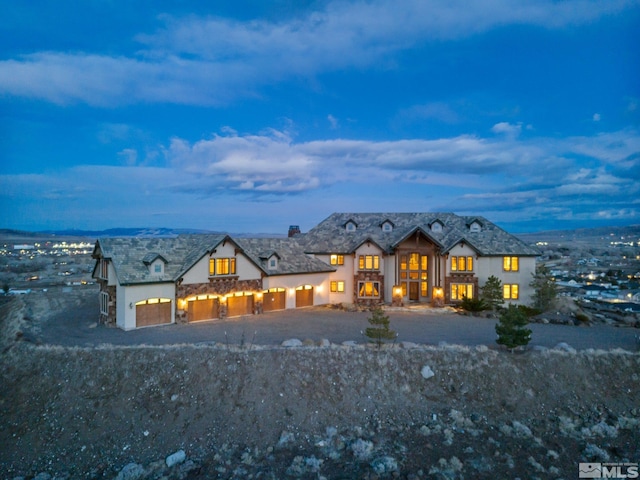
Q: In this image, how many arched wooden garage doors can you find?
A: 5